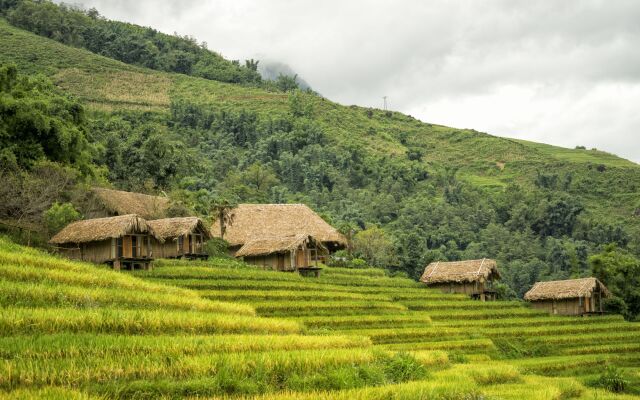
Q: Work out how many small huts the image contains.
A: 5